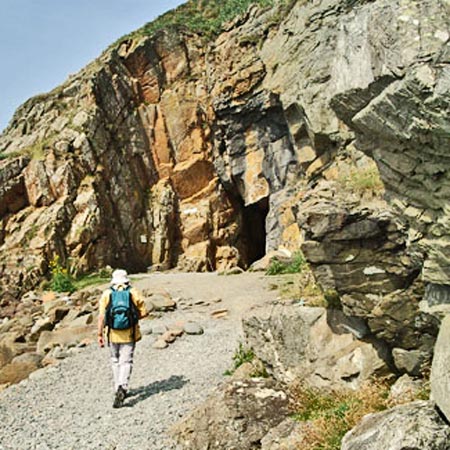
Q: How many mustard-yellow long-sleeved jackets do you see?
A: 1